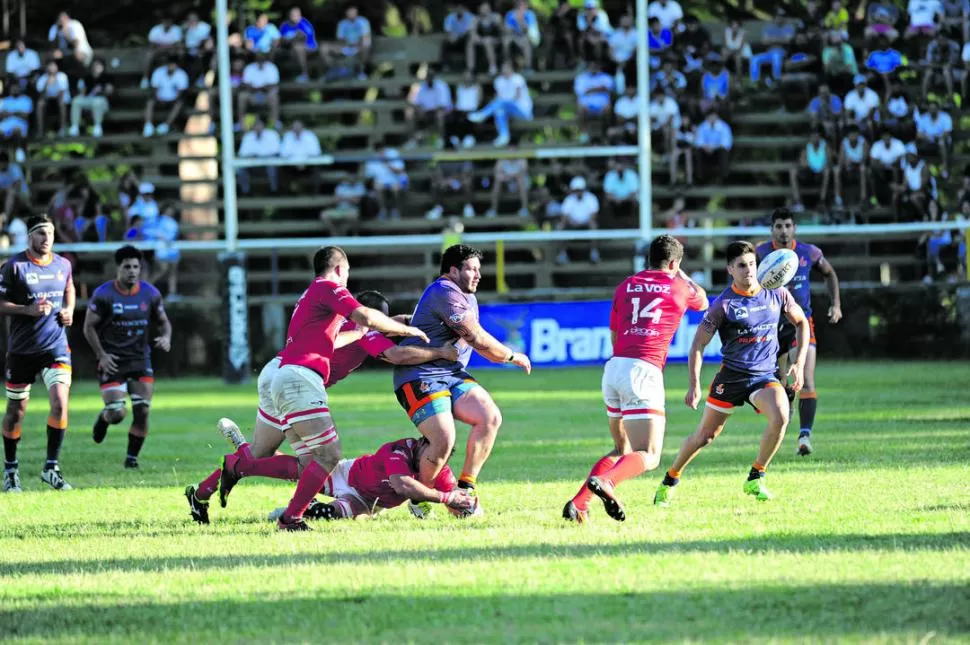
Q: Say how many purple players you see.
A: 5